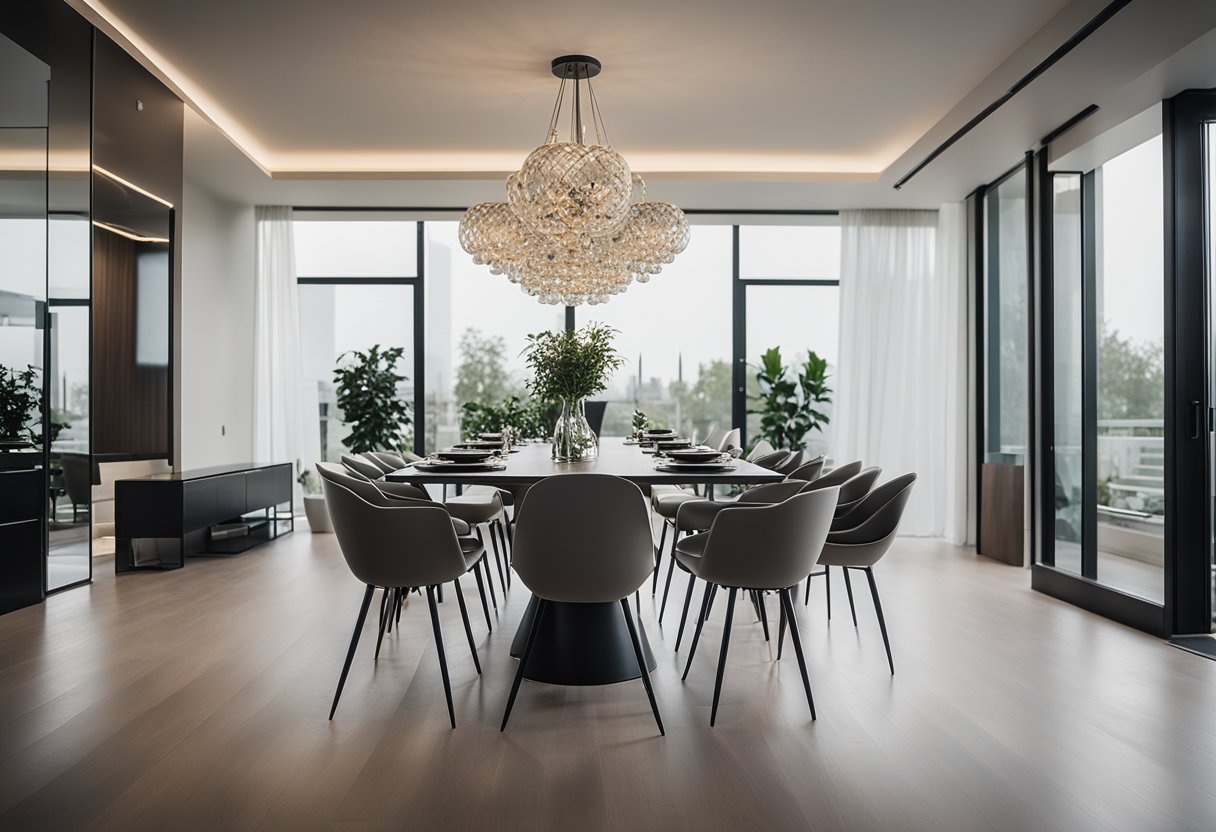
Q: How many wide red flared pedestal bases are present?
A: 0